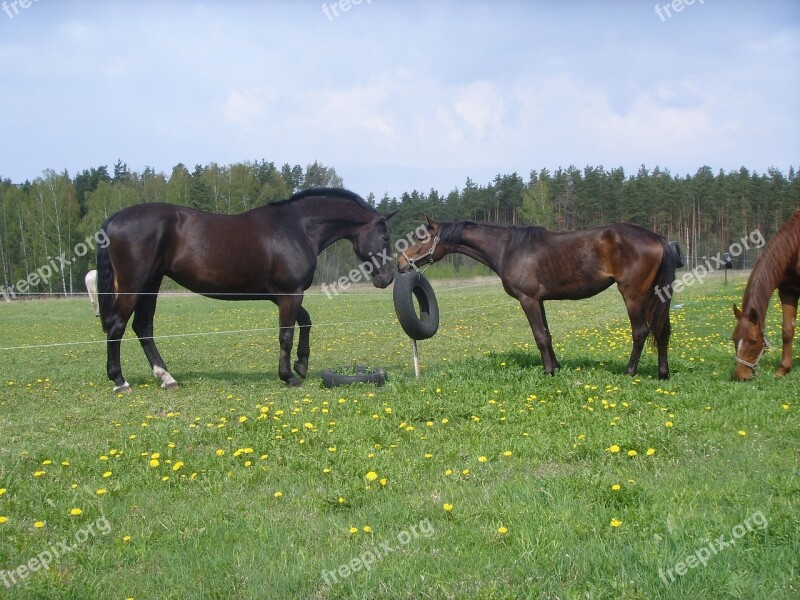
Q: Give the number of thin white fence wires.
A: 2